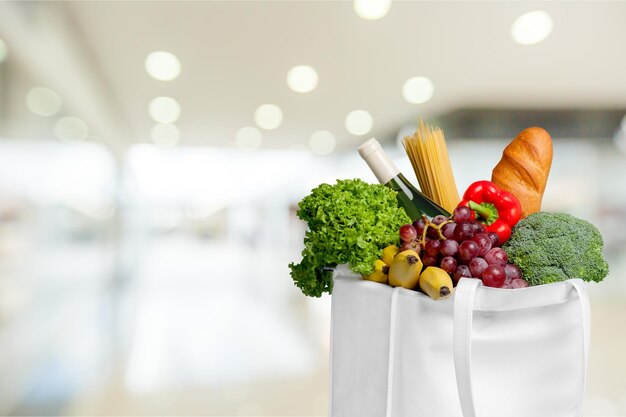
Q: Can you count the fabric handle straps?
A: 2